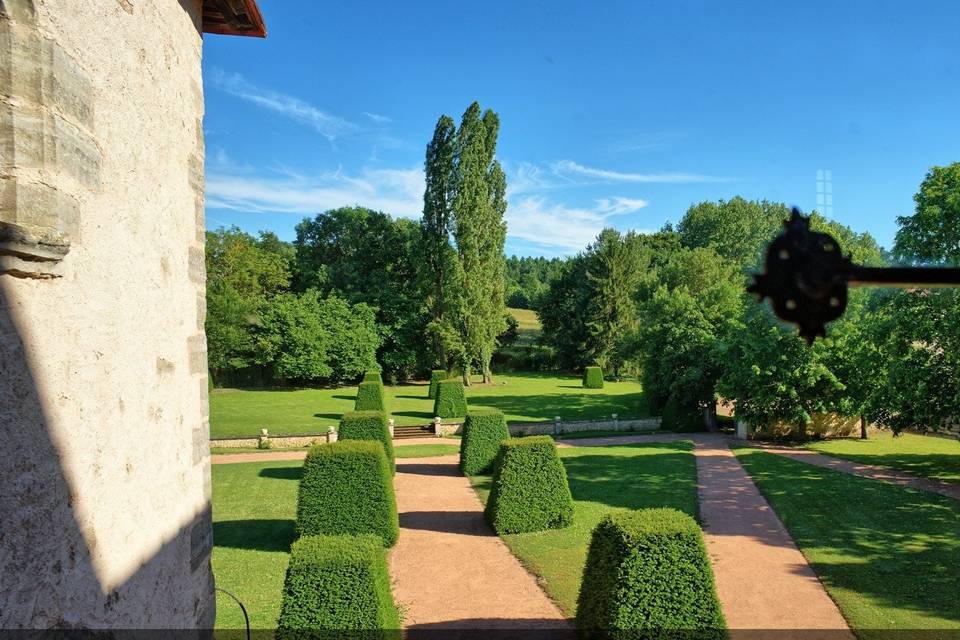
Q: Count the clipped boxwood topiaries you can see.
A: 11